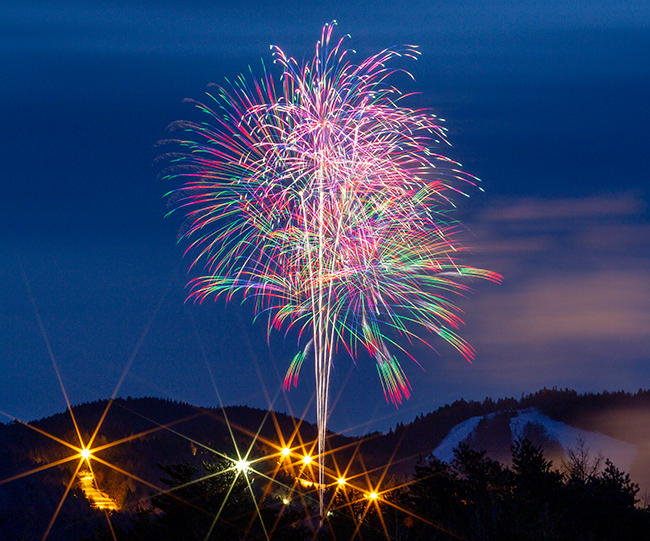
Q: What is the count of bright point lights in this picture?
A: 6